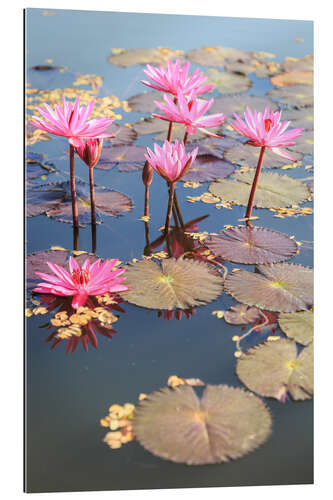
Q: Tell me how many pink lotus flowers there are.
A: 6